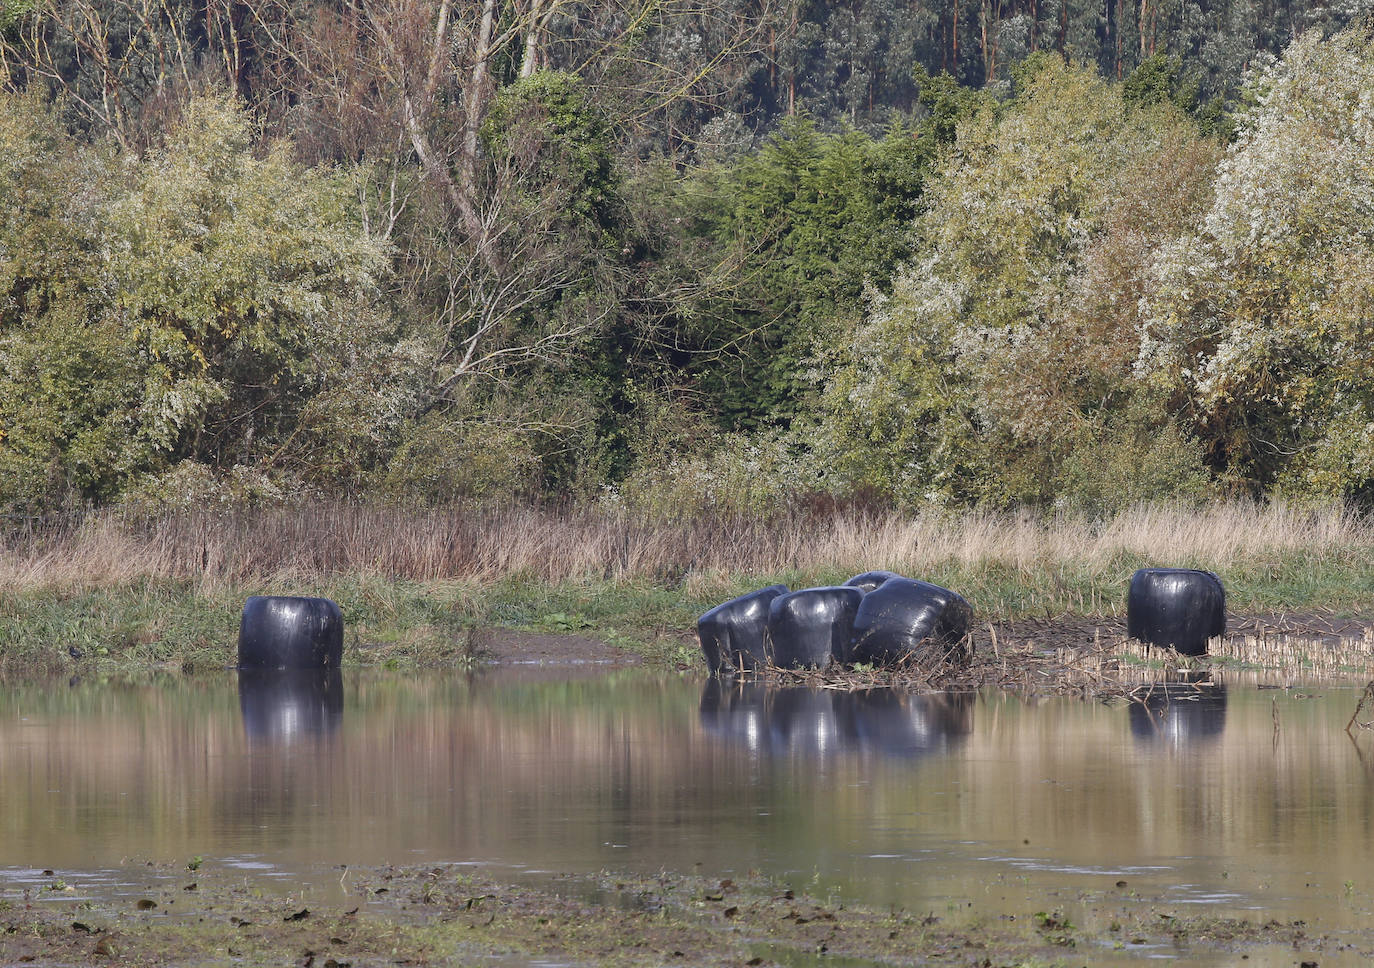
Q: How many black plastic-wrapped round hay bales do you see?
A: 6